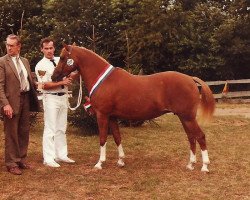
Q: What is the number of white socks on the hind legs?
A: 2